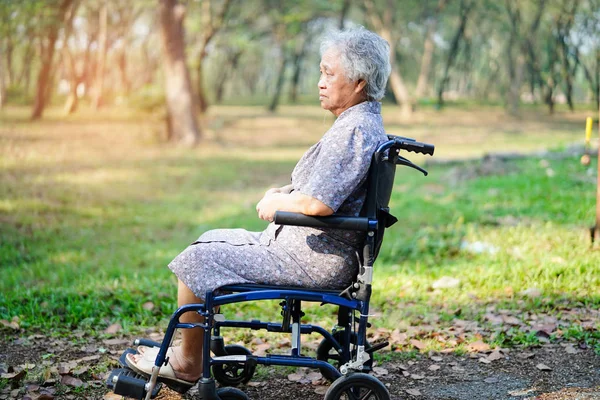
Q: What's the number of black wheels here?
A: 4